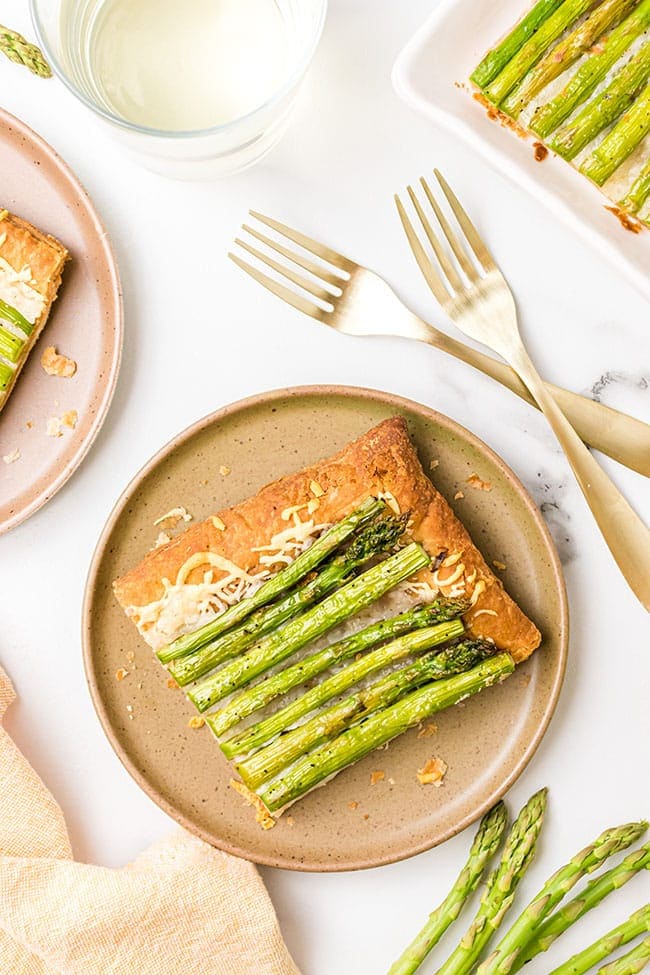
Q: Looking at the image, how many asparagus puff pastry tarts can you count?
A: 3